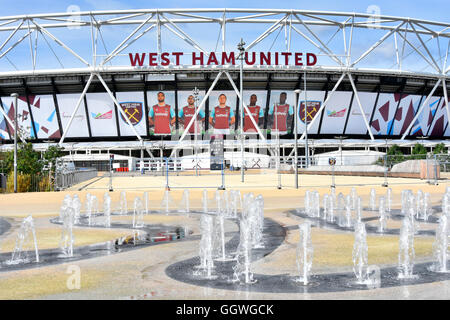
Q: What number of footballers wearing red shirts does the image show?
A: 5